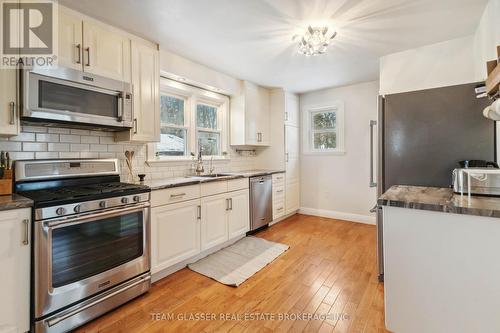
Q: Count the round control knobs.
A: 5